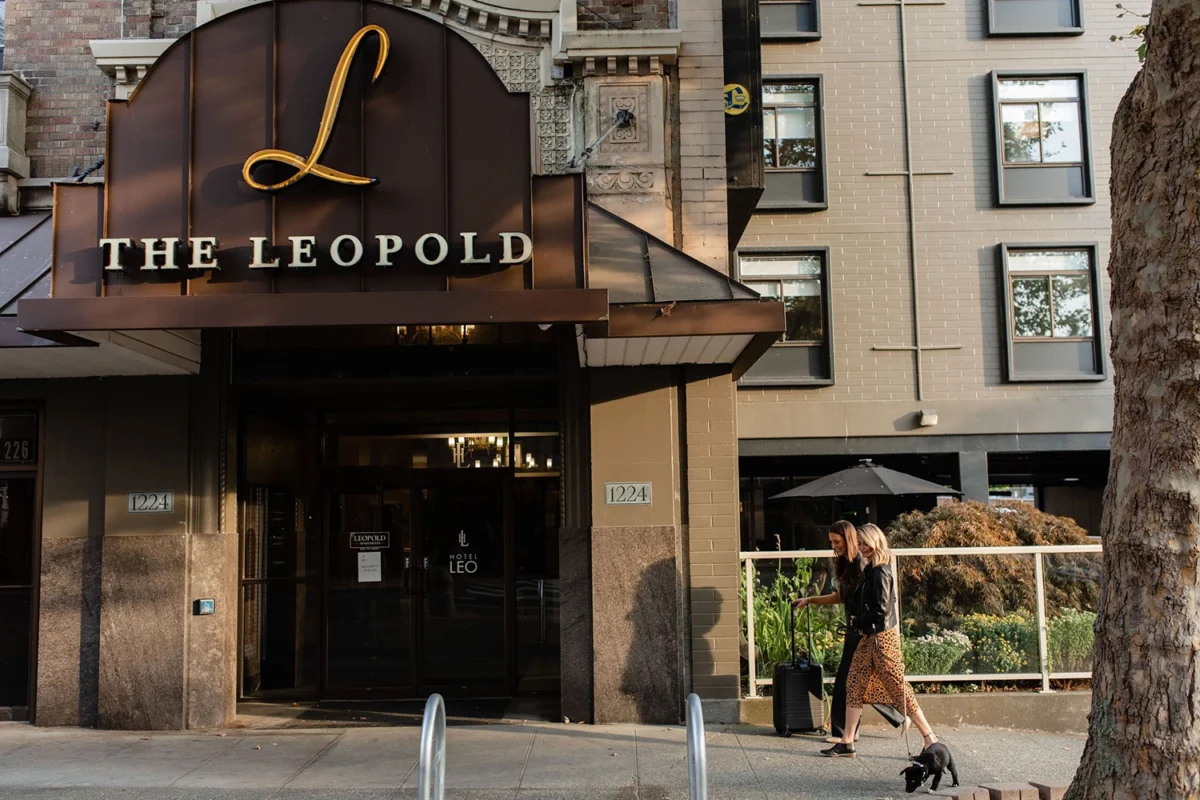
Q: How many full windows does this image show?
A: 2